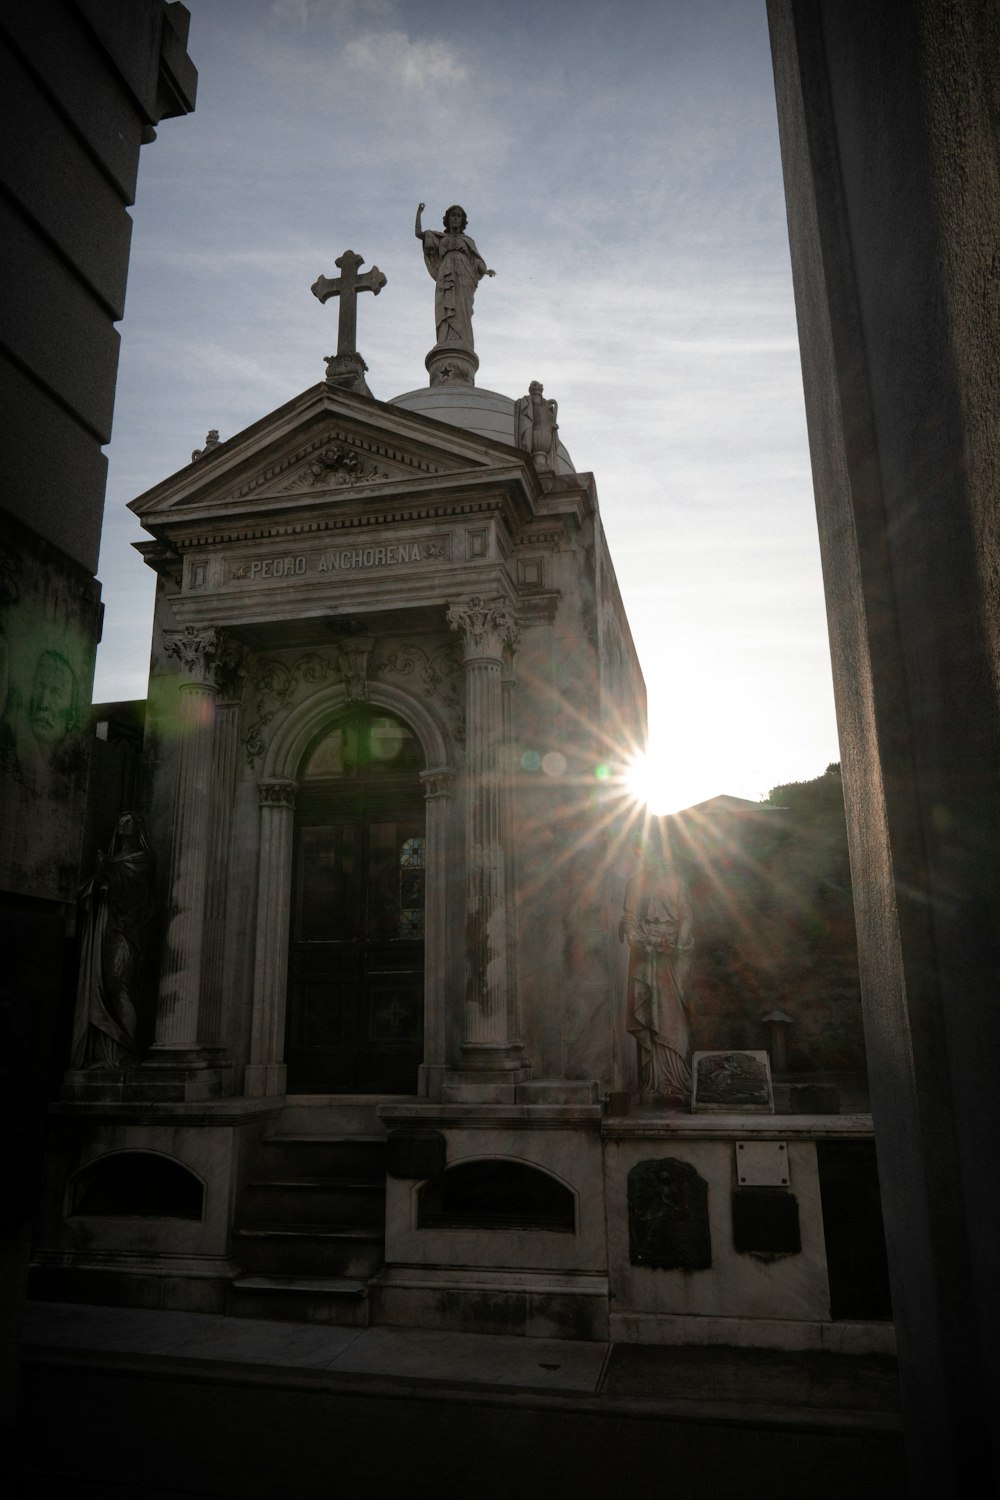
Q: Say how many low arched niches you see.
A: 2